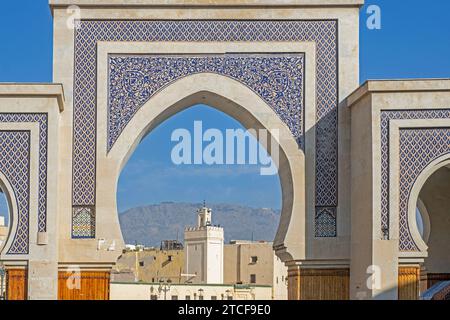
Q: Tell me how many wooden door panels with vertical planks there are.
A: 4